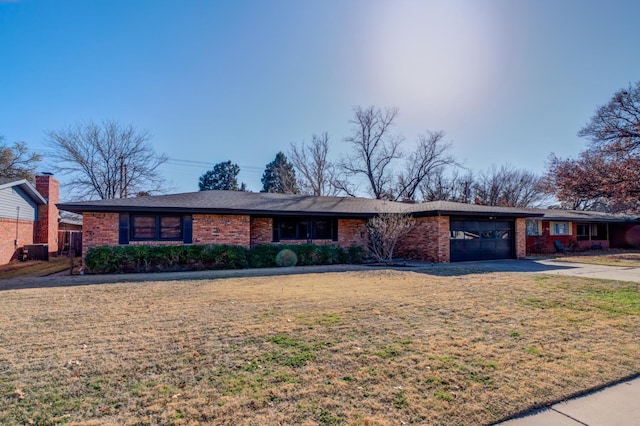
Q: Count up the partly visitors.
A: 0